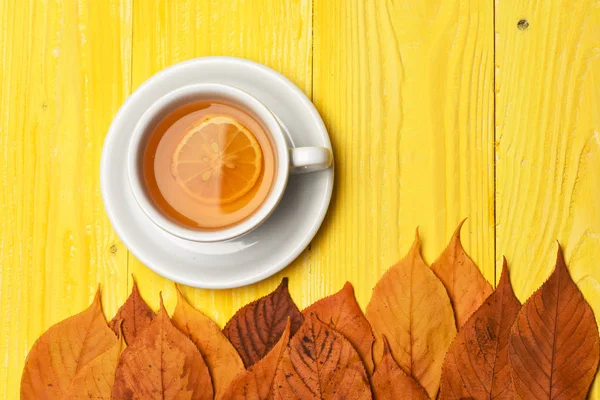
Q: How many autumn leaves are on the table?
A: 14